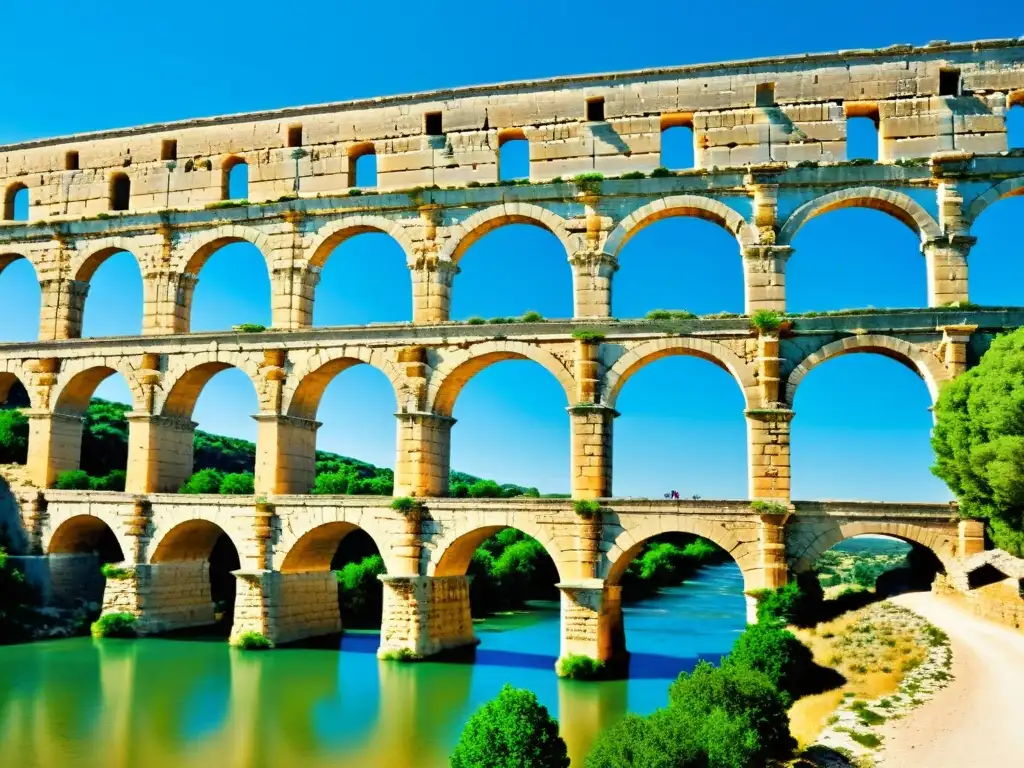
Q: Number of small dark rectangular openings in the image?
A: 7